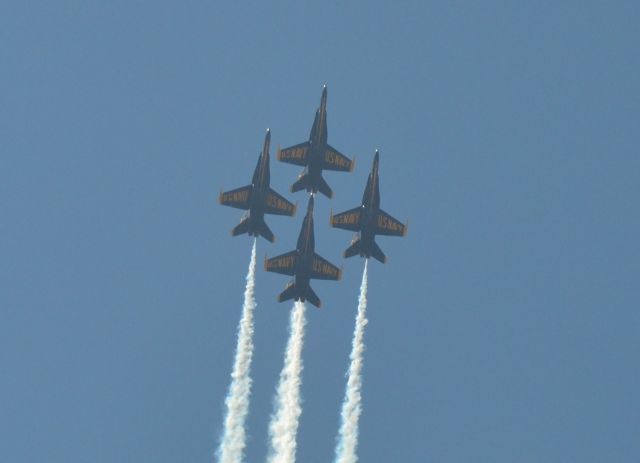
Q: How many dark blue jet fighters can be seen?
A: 4